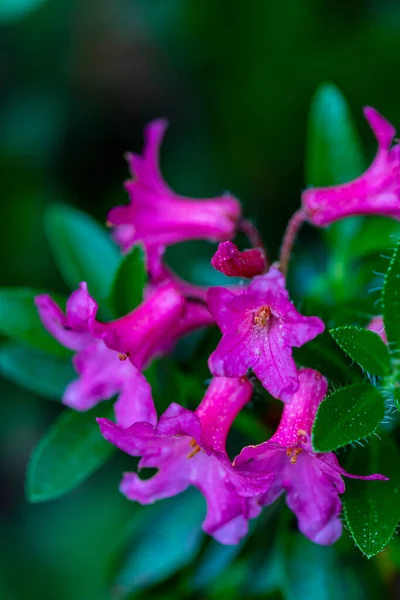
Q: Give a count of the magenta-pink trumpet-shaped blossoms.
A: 6